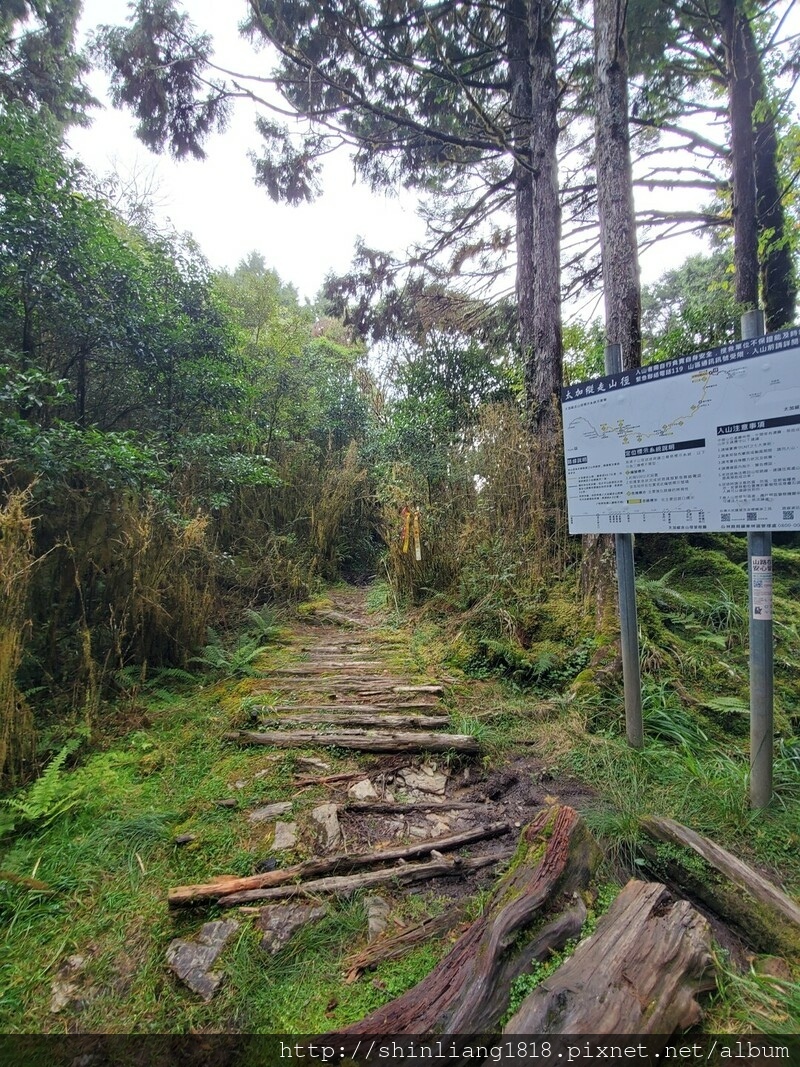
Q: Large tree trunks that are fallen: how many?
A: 3